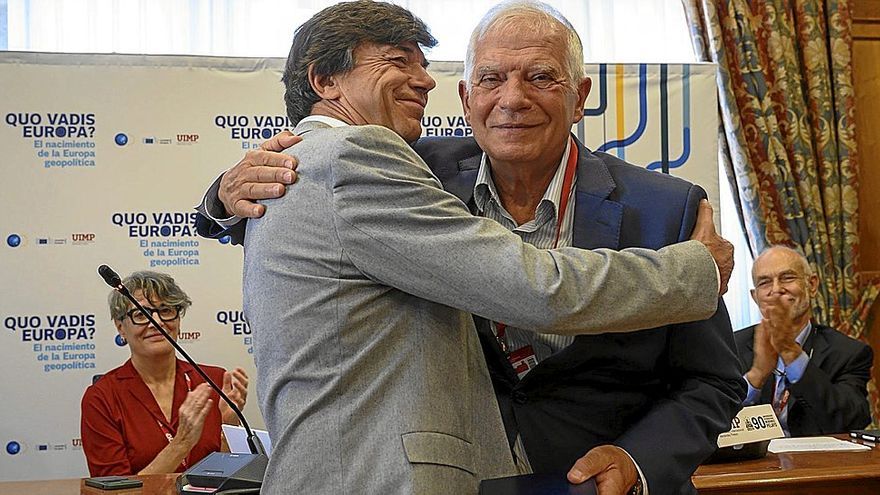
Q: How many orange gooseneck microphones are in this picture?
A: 0